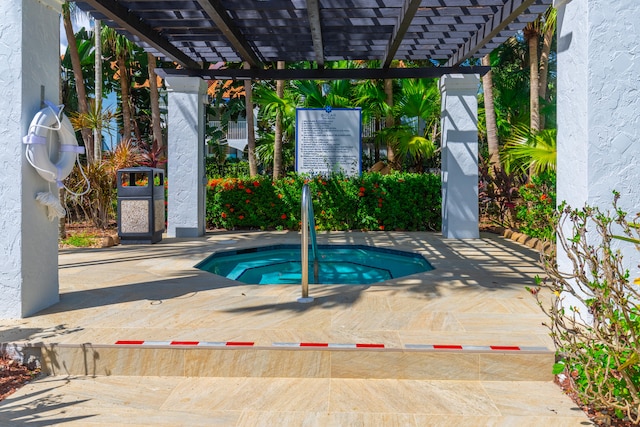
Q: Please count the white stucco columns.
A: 4